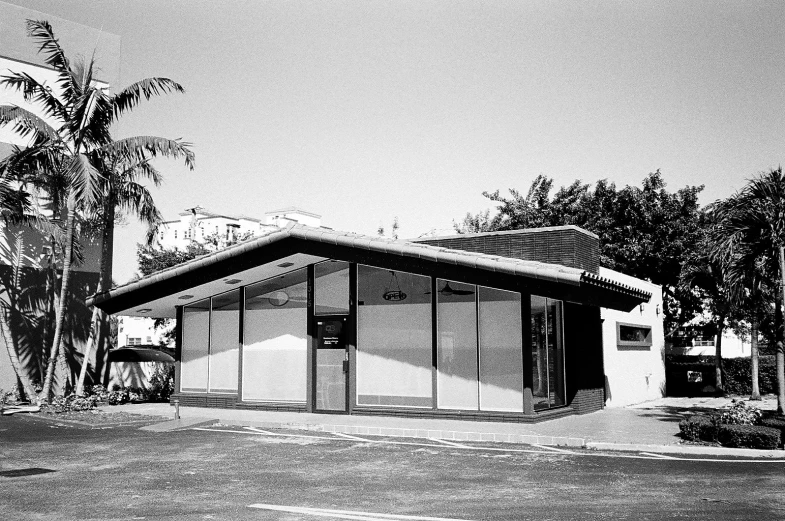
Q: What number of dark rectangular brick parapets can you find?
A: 1